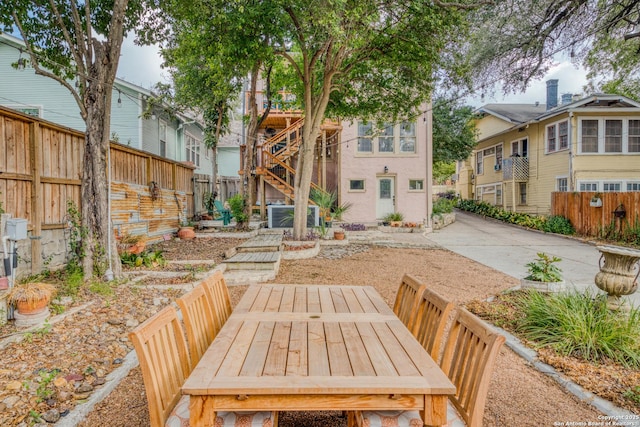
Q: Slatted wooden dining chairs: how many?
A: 6